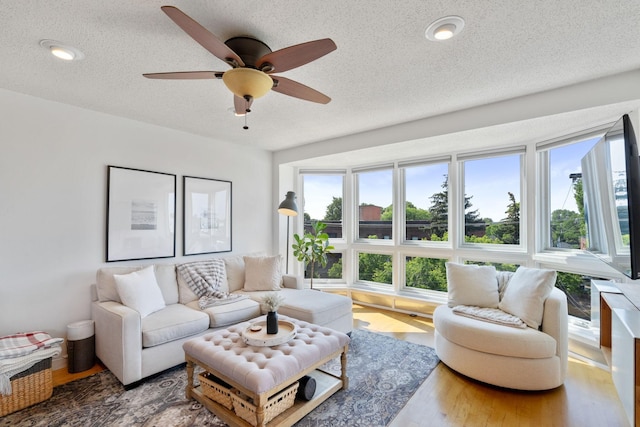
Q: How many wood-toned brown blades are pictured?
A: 5